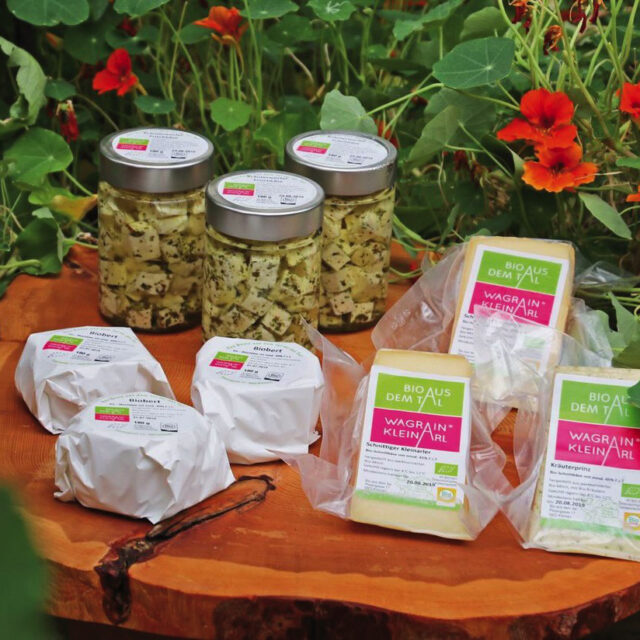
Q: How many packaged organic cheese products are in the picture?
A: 9